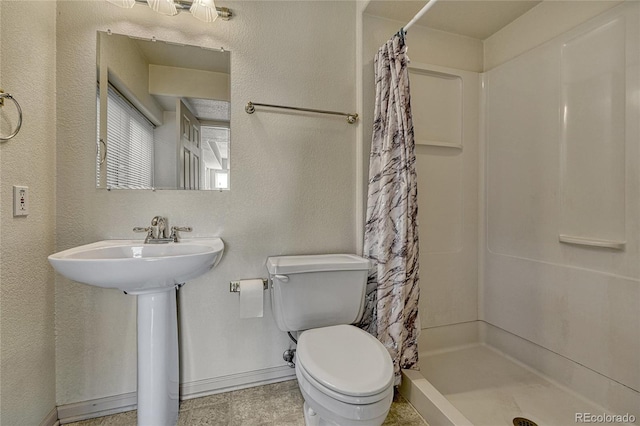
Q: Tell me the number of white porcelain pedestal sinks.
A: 1